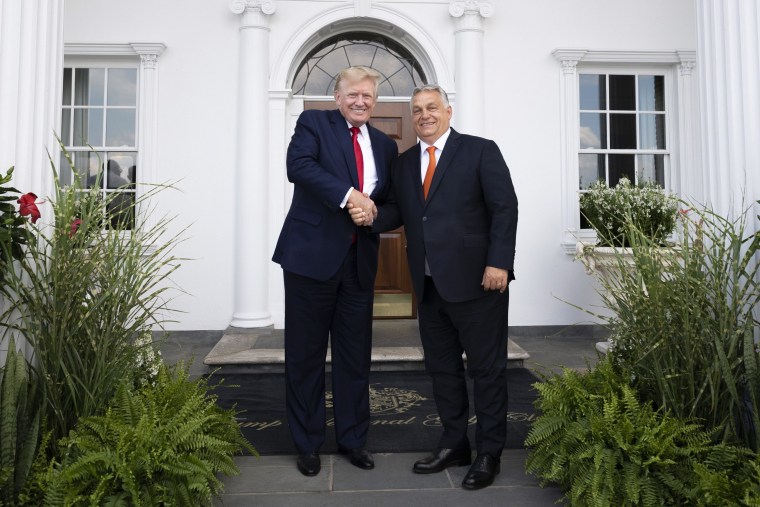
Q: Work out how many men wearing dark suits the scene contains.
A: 2